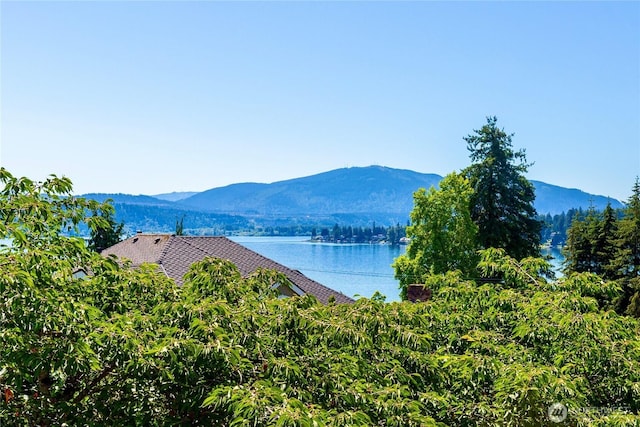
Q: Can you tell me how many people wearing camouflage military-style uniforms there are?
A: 0